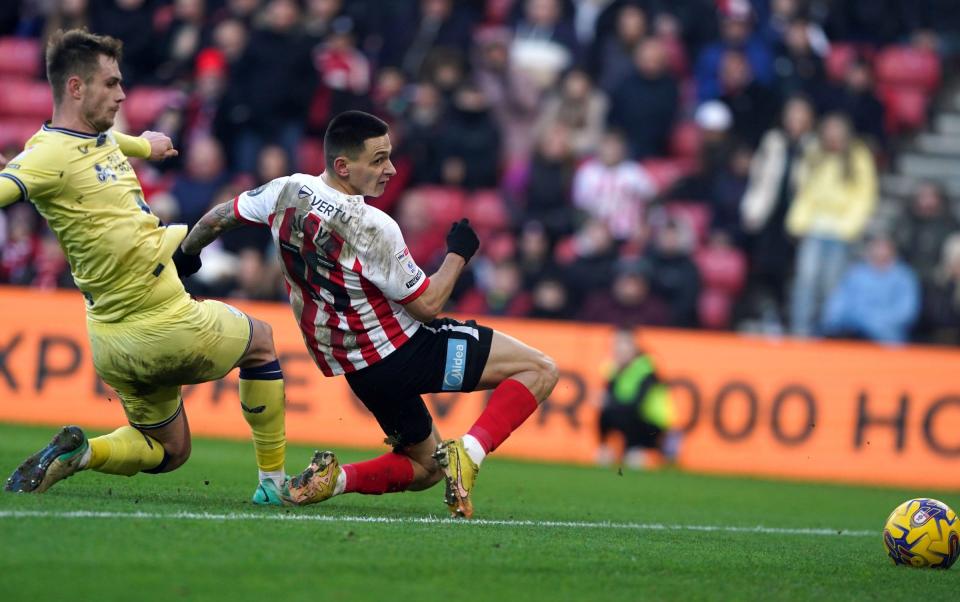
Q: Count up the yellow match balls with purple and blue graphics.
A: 1